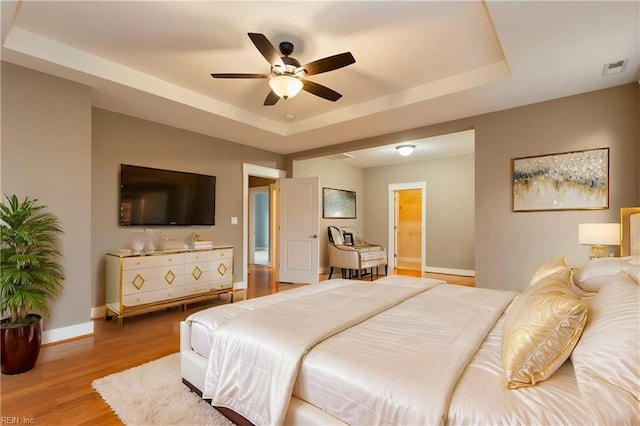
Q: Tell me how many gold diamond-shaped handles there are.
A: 4